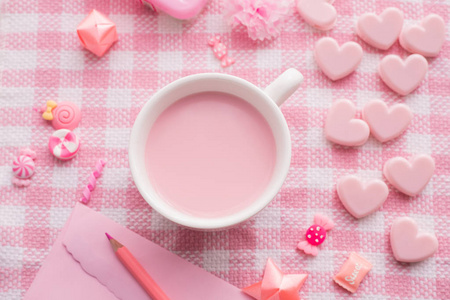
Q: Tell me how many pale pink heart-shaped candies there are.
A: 10